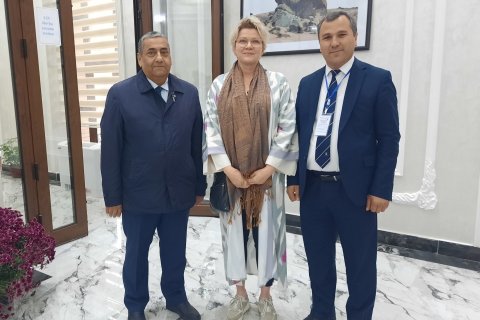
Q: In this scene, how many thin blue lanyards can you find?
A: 1